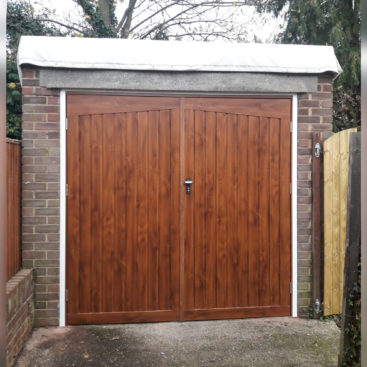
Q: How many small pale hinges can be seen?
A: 6